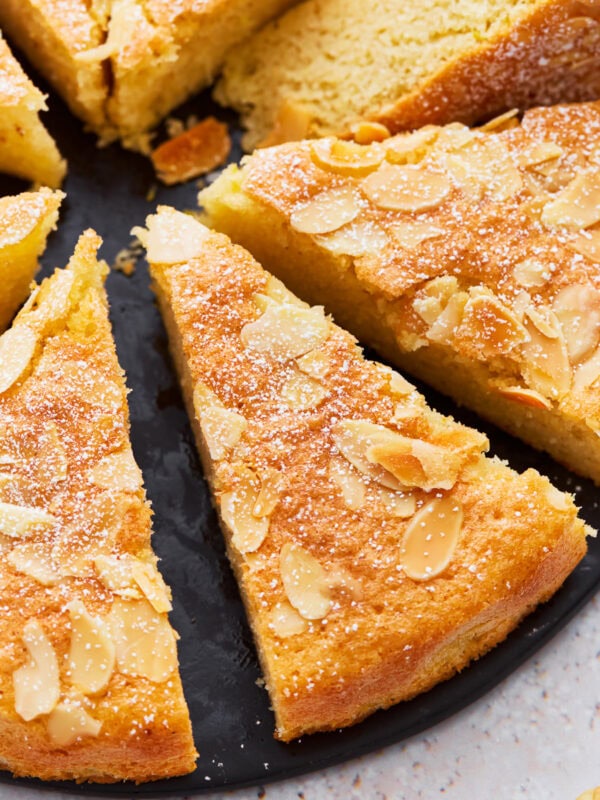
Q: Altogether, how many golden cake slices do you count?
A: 8